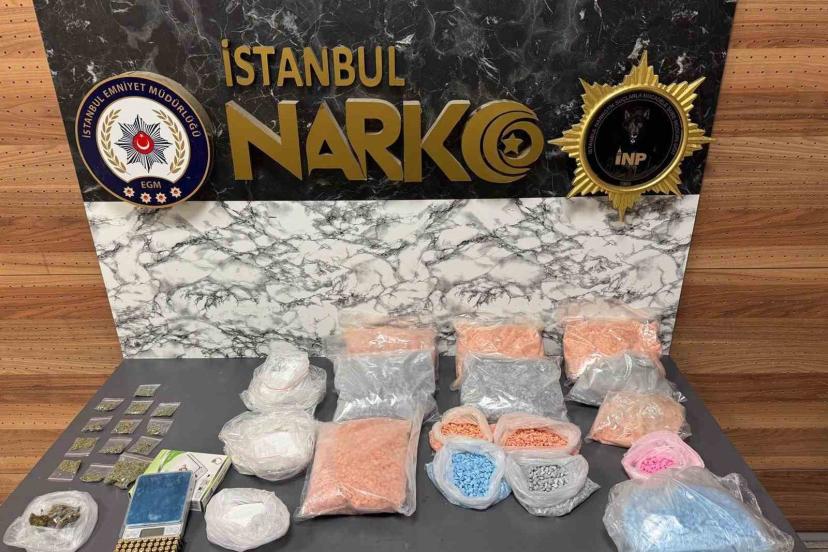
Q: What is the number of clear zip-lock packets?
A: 13